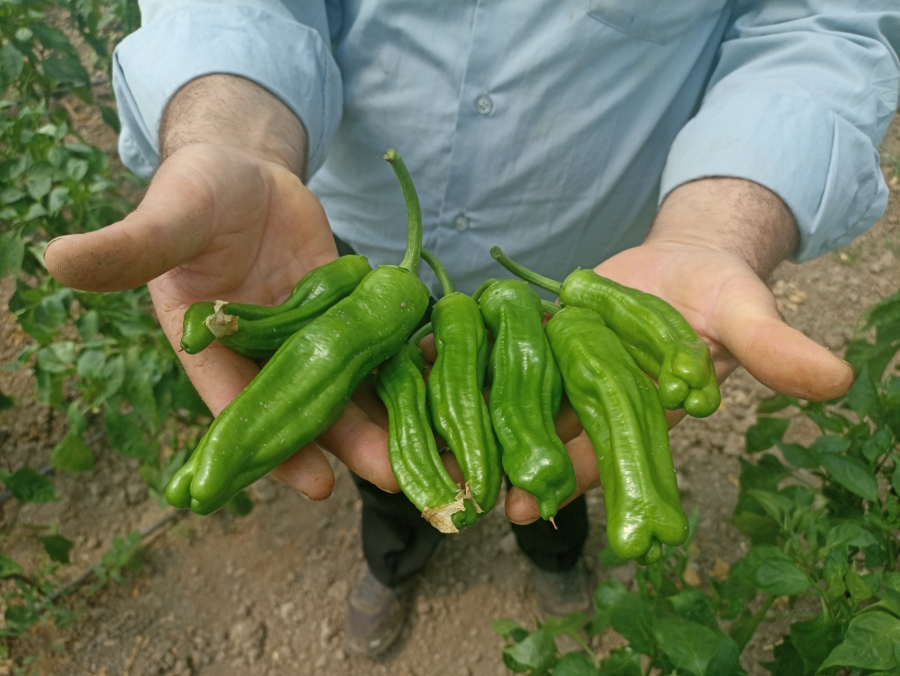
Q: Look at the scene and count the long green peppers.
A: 7